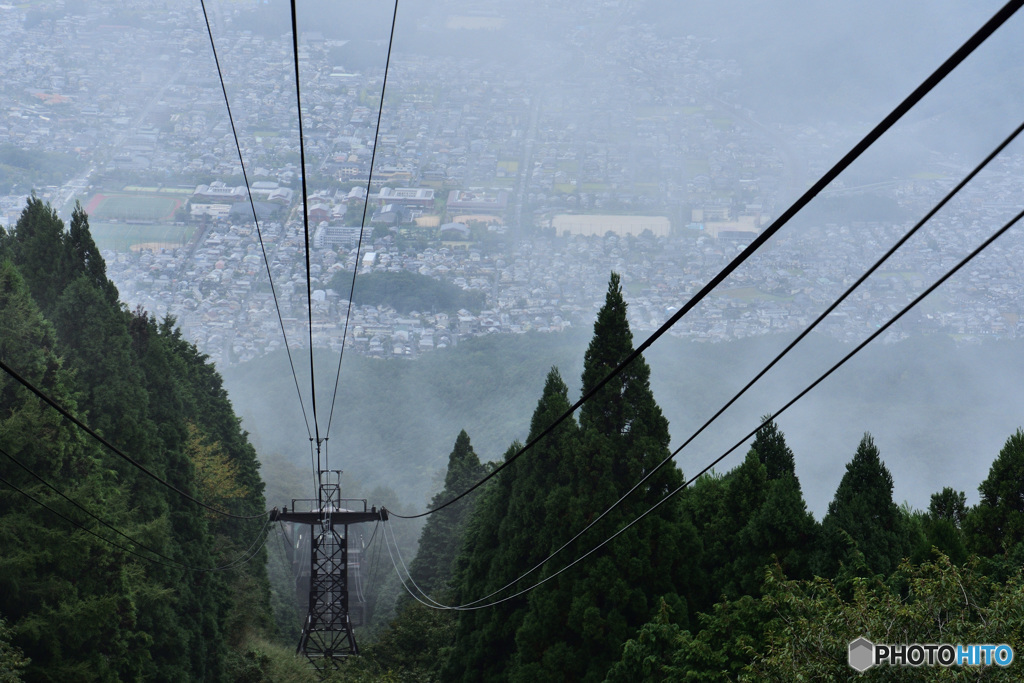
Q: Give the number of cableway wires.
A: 9